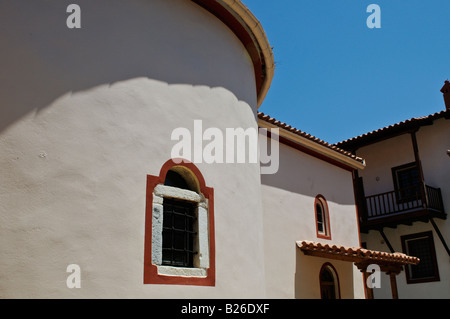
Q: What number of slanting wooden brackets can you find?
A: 2